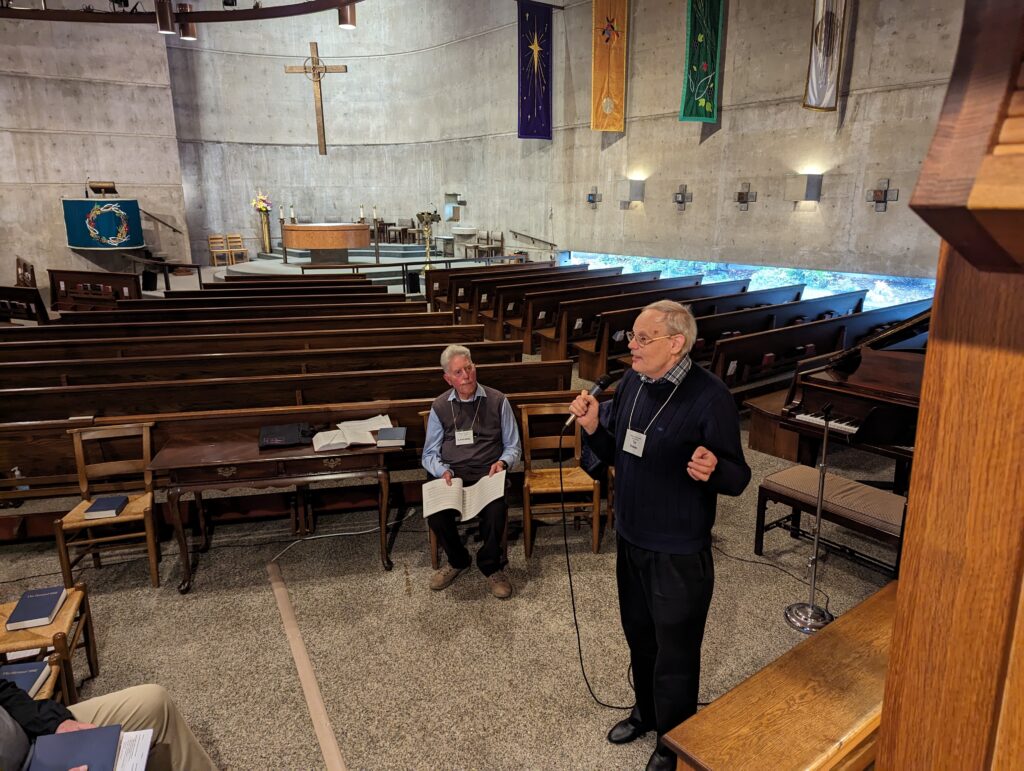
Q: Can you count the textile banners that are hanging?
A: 4